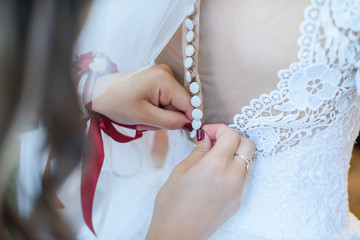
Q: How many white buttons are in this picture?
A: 11